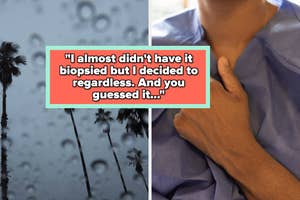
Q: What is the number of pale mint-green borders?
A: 1